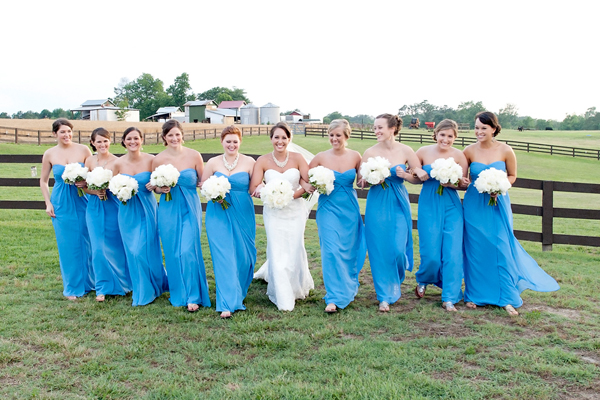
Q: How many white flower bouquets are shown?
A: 10